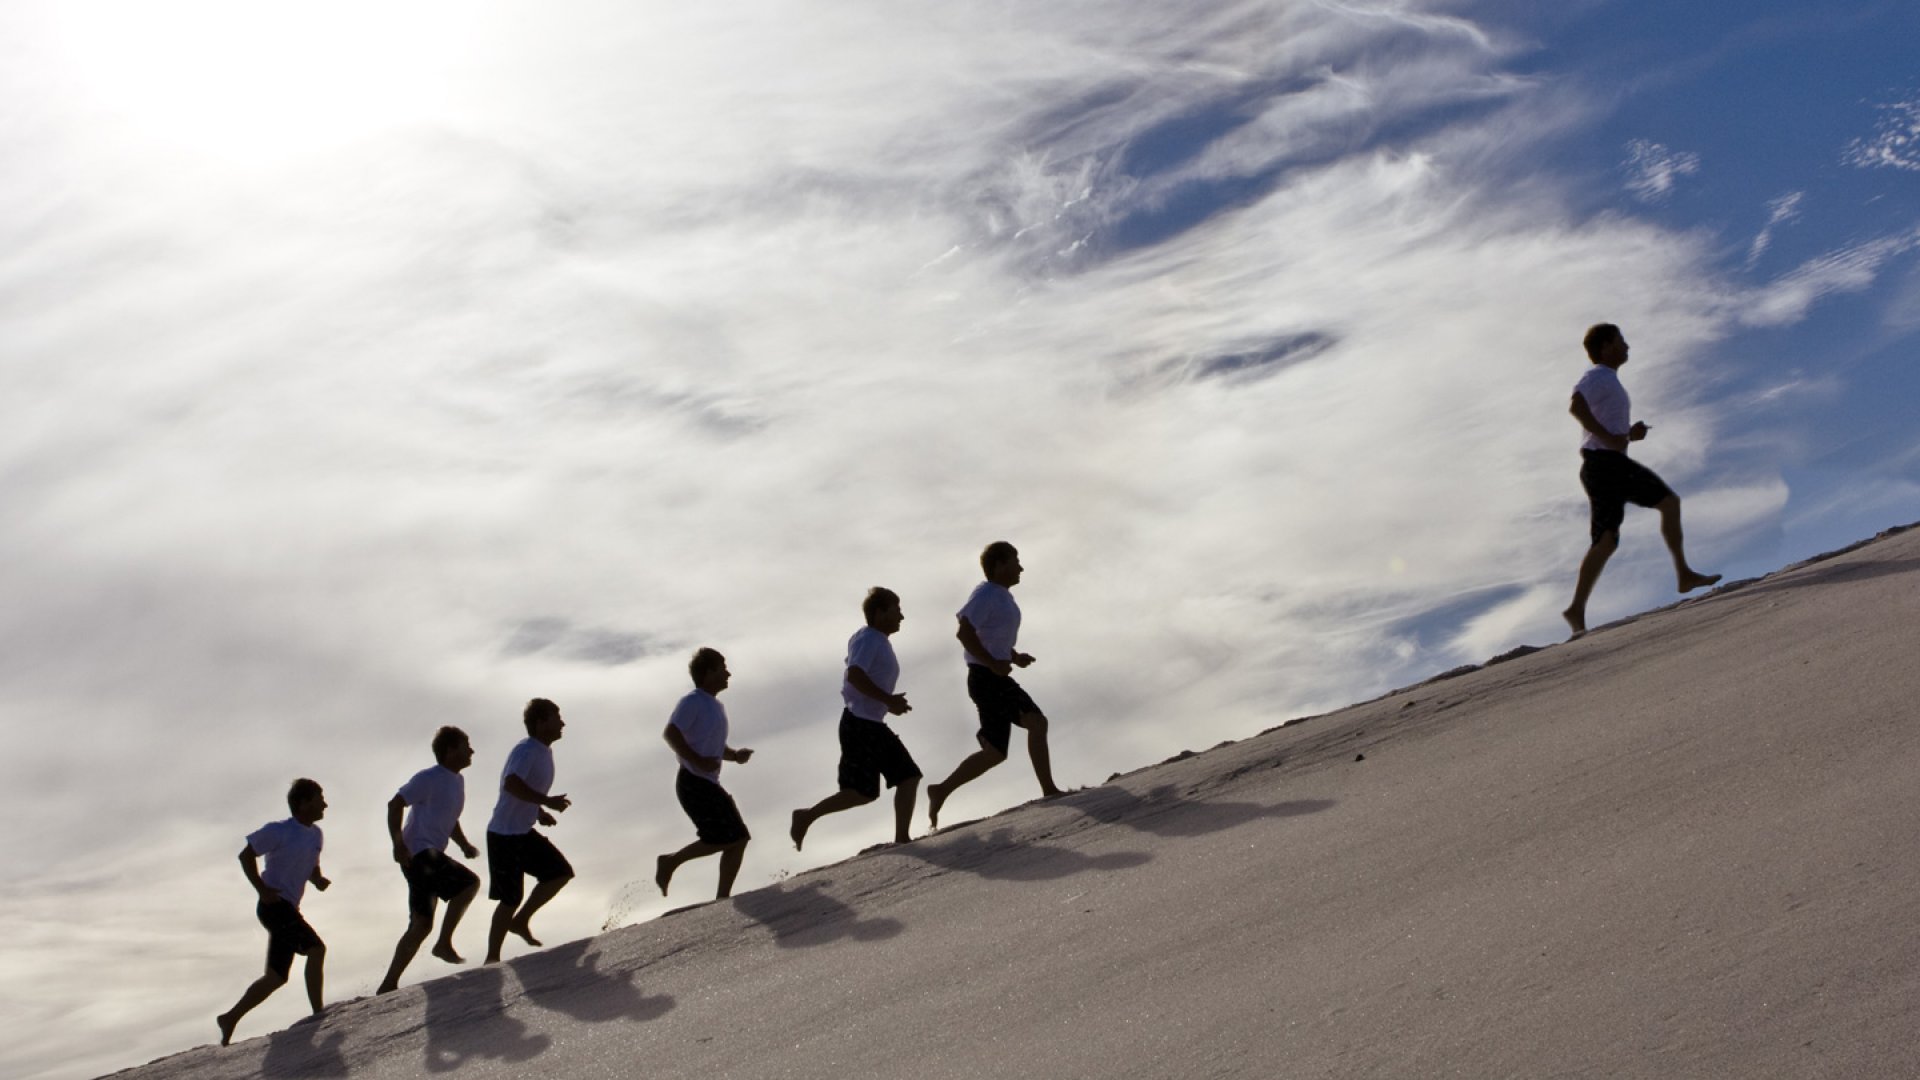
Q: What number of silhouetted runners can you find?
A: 7